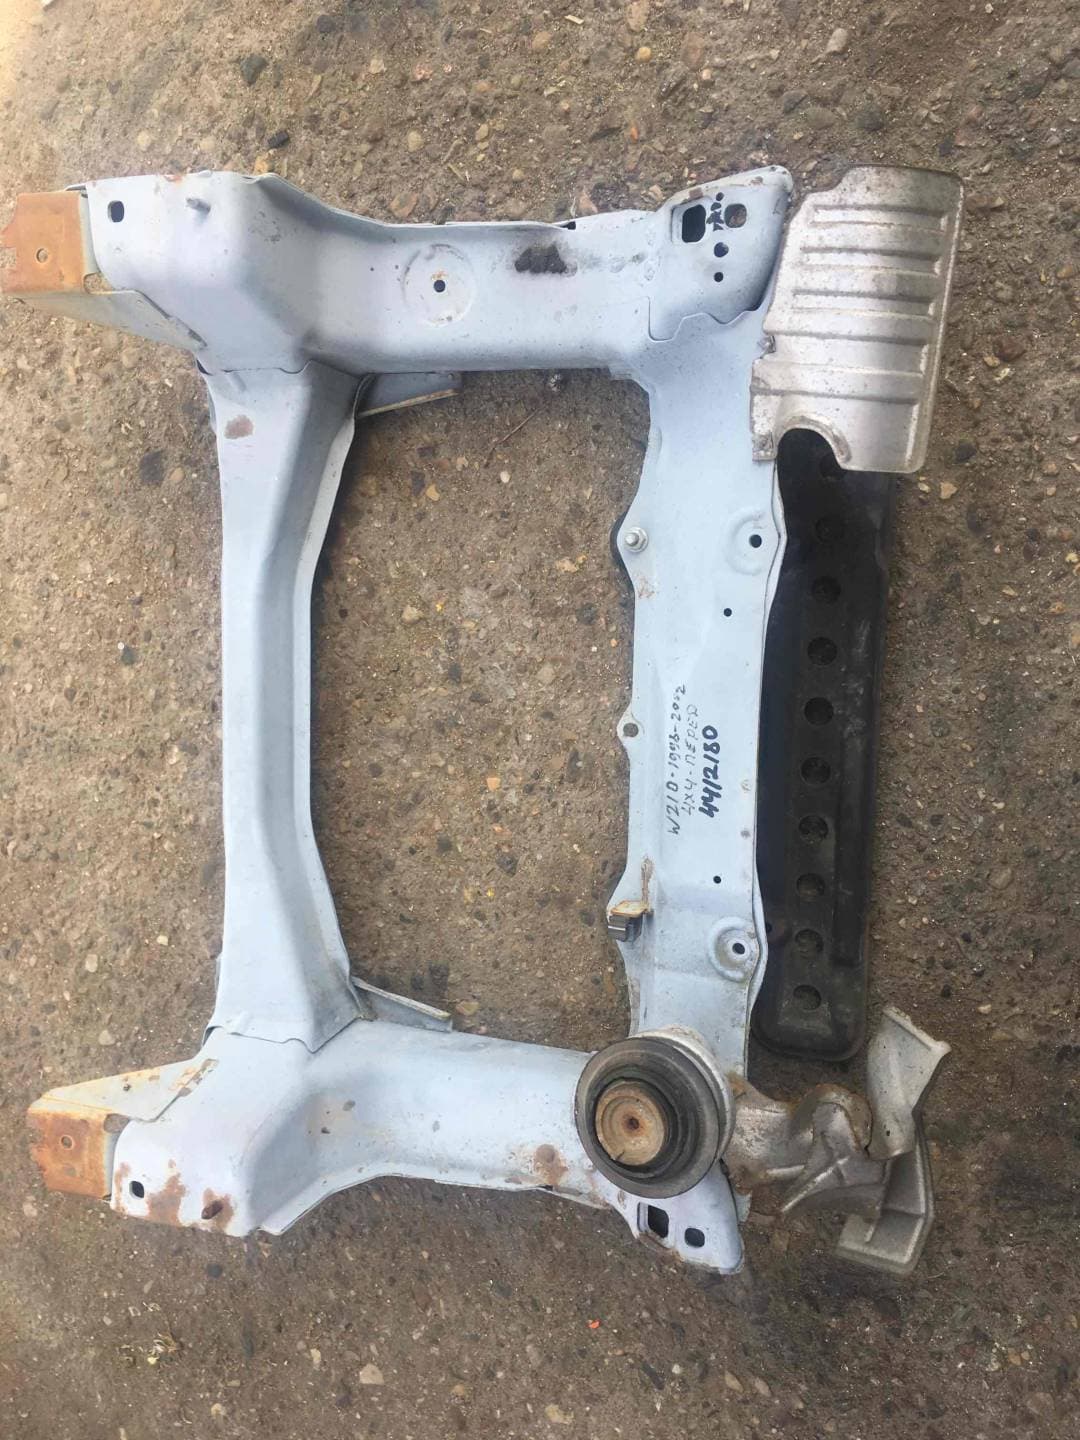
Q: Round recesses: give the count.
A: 10